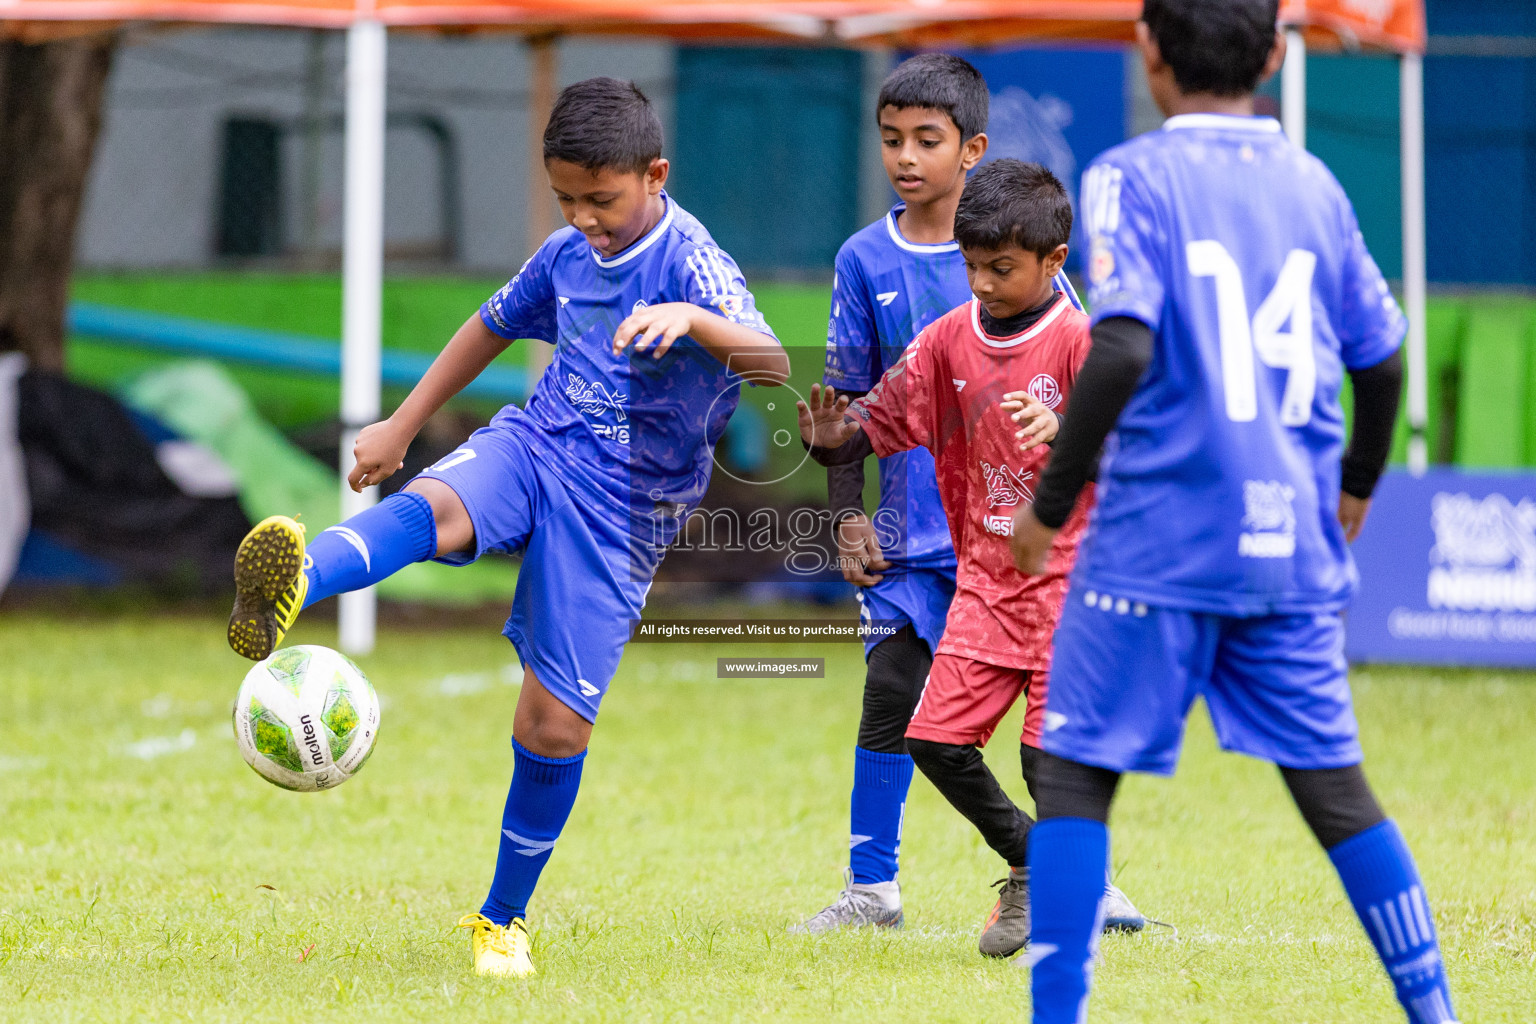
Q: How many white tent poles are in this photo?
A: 3